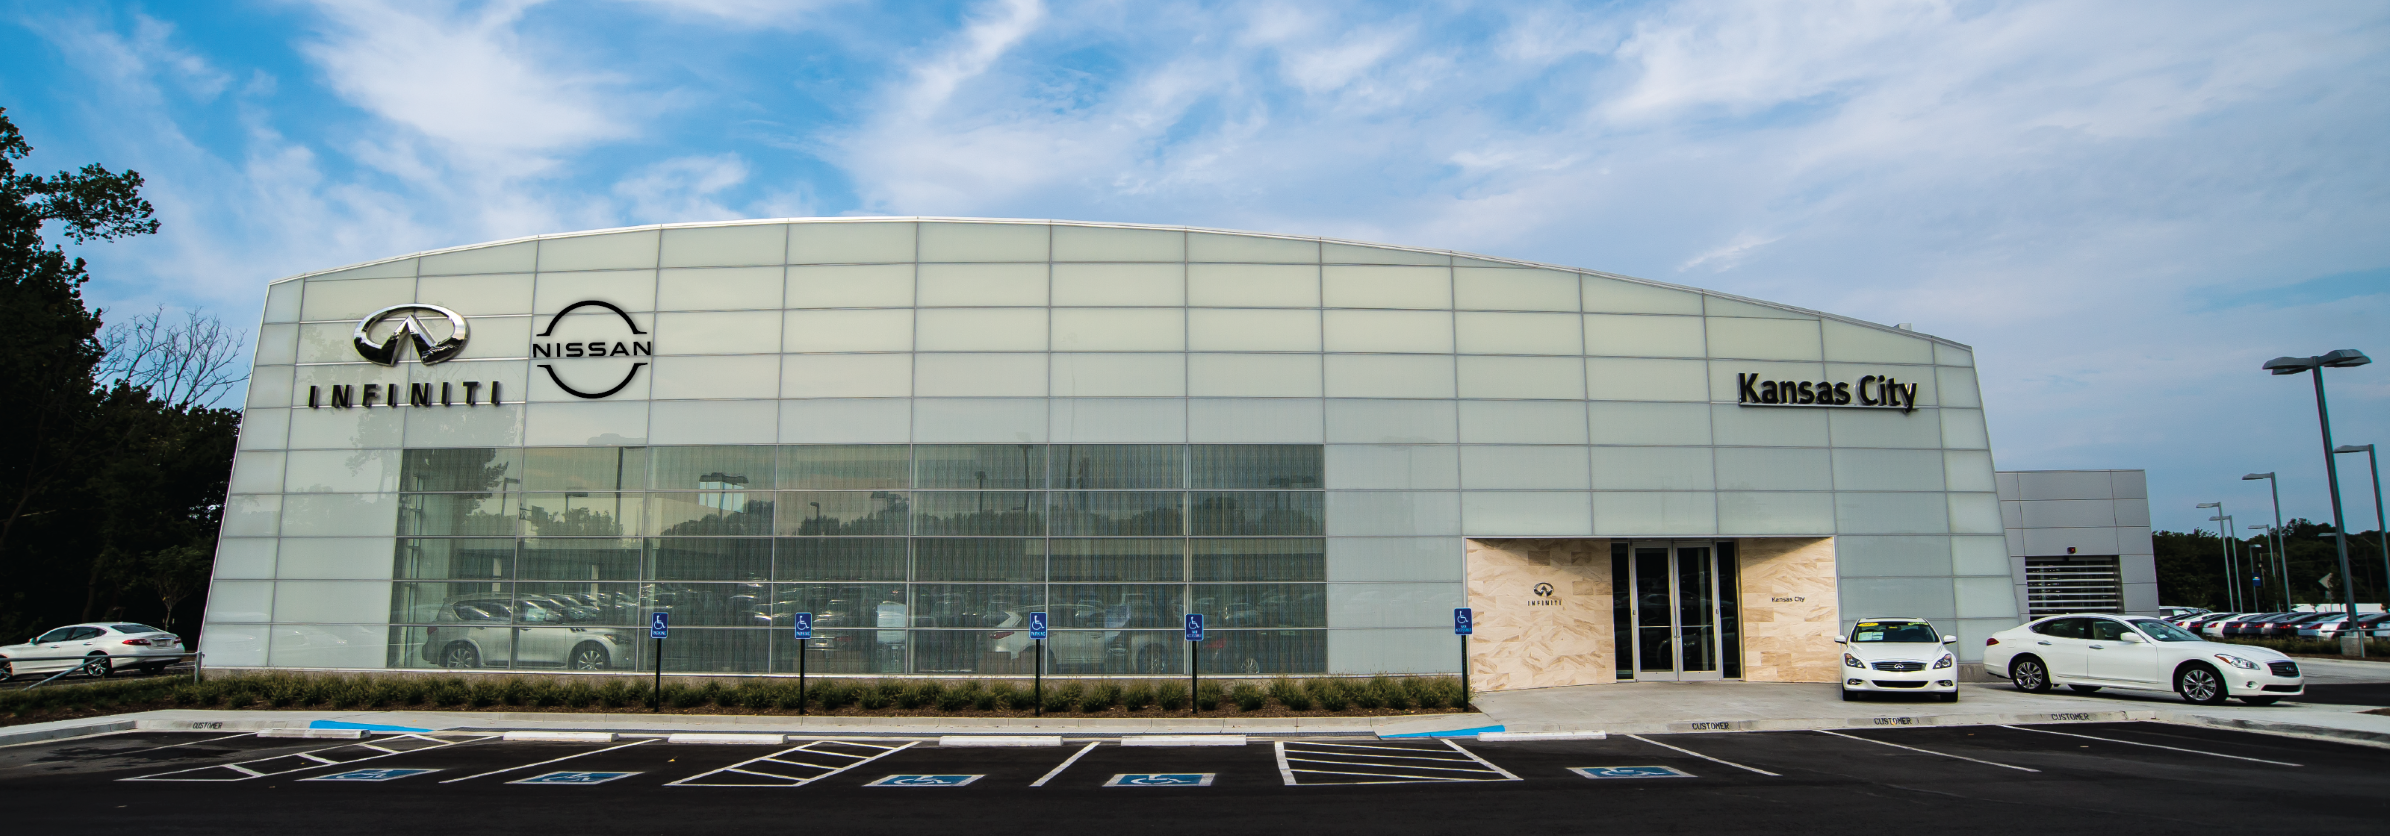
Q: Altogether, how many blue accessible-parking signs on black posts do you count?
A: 5